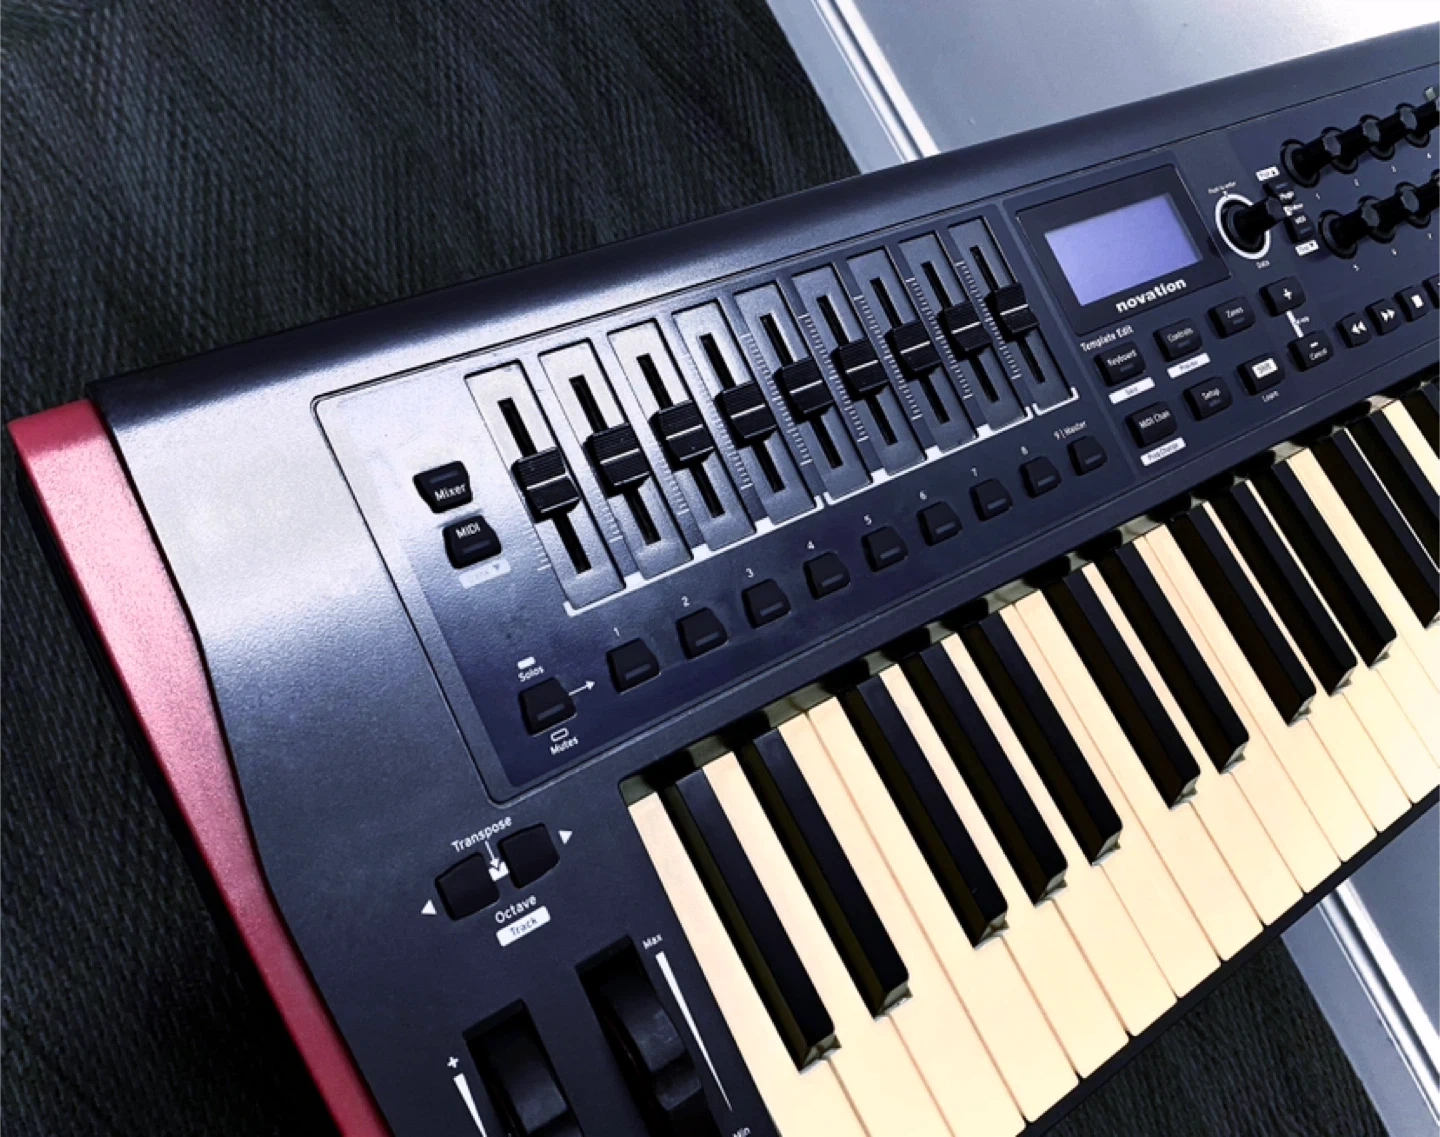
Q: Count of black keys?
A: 13